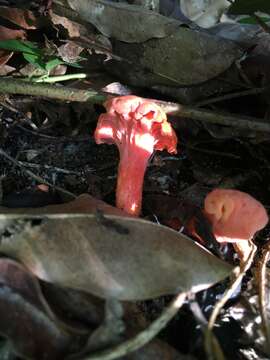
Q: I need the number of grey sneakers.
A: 0